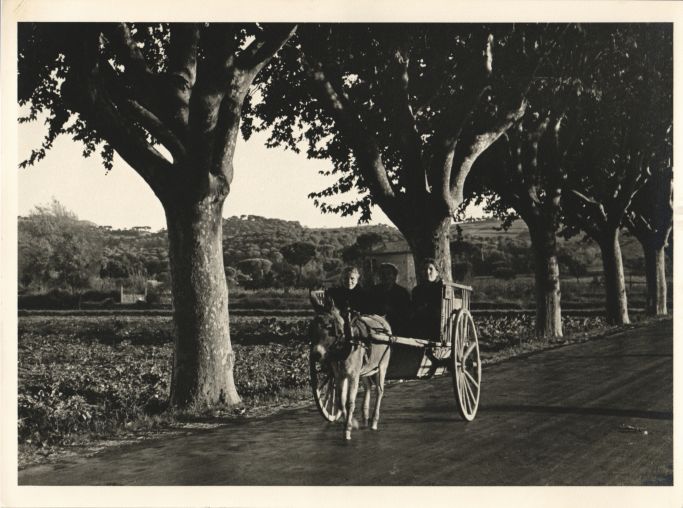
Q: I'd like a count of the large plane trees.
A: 5